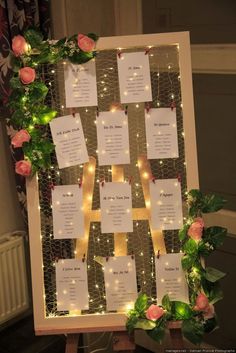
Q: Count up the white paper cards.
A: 11